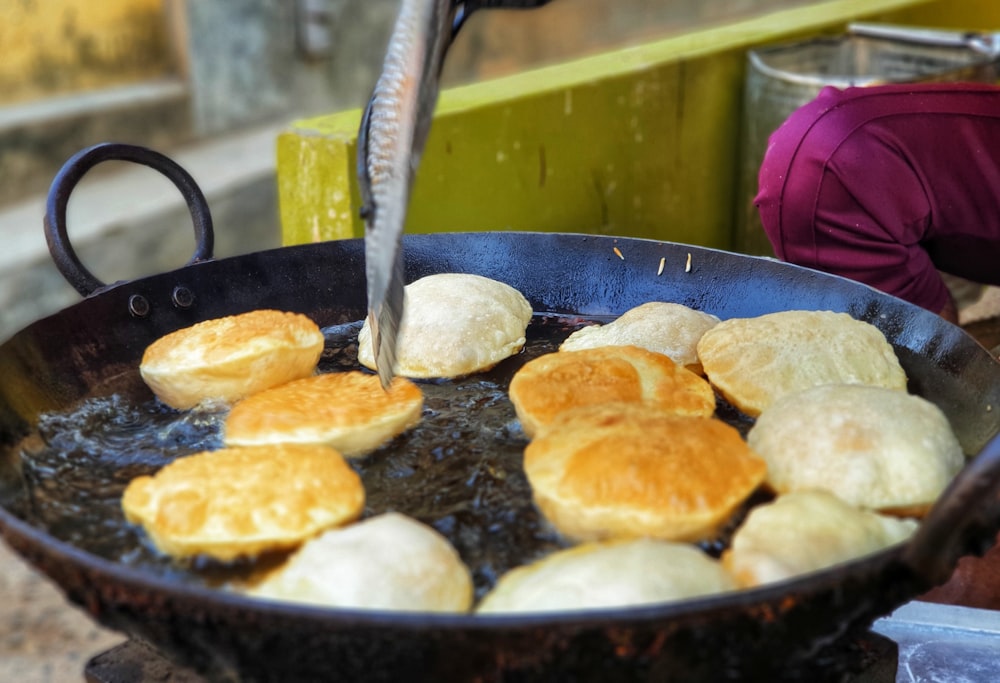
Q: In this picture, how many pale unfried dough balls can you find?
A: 7